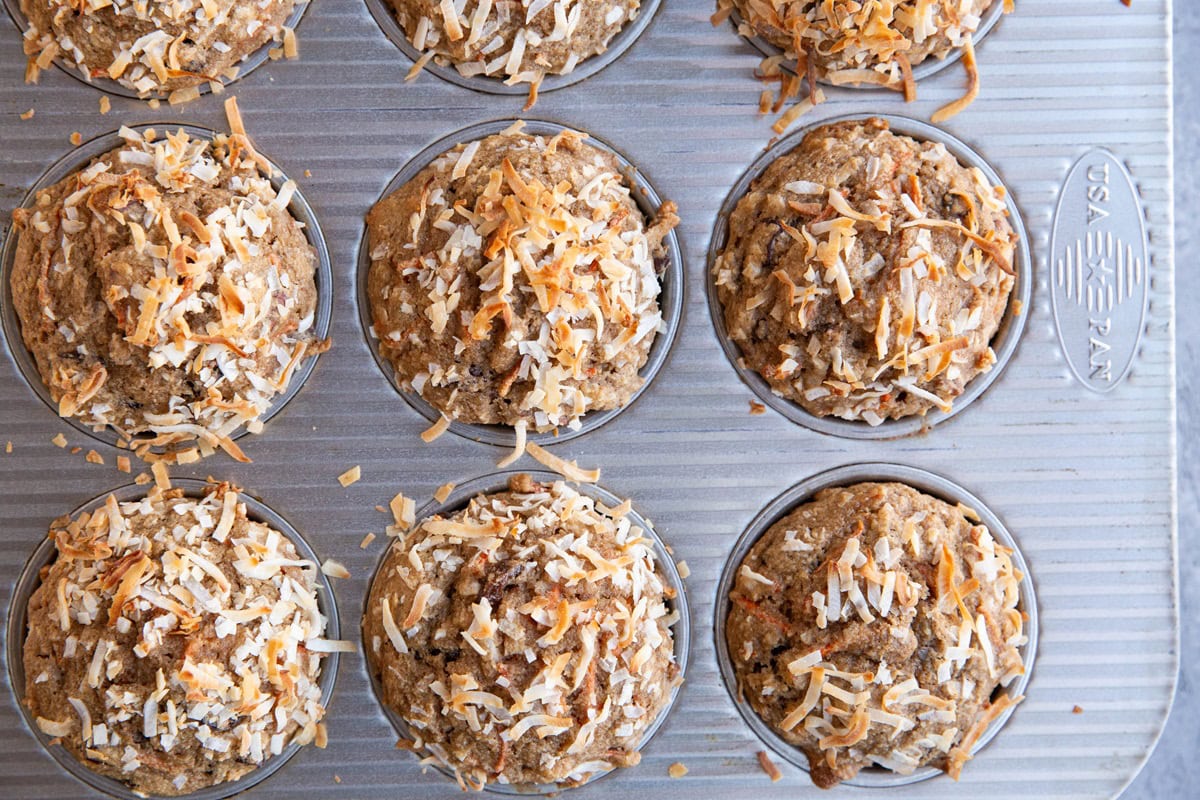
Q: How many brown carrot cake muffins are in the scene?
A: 9